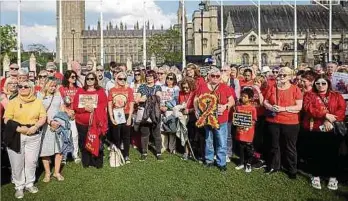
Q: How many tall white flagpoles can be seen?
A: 9